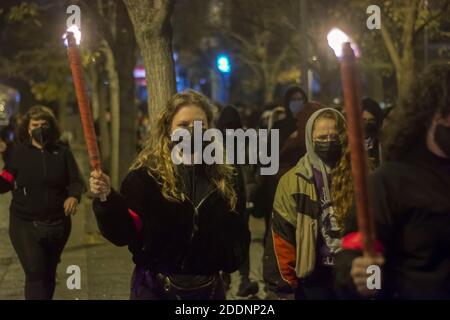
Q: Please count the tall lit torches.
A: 2